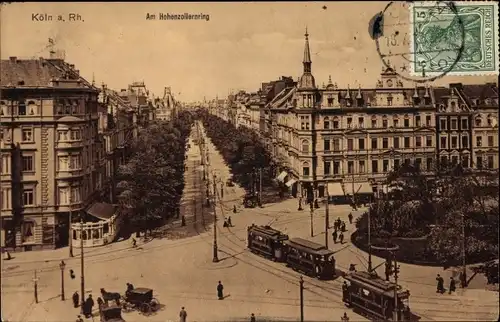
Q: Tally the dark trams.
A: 3